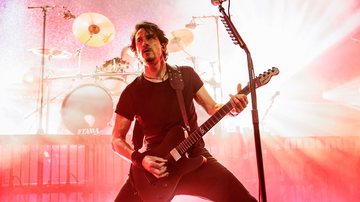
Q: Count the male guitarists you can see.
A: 1